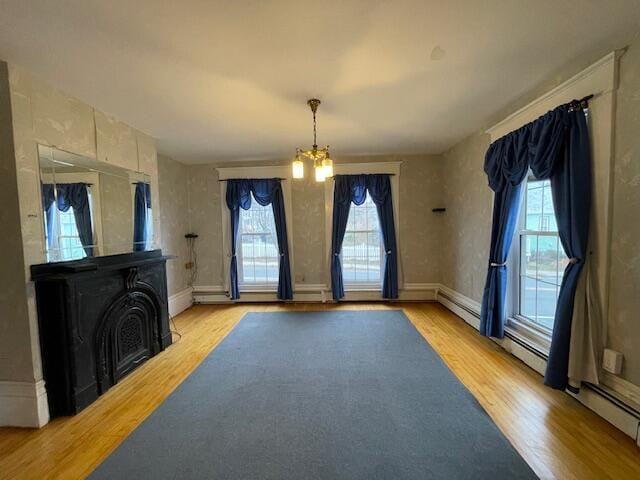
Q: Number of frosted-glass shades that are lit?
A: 3